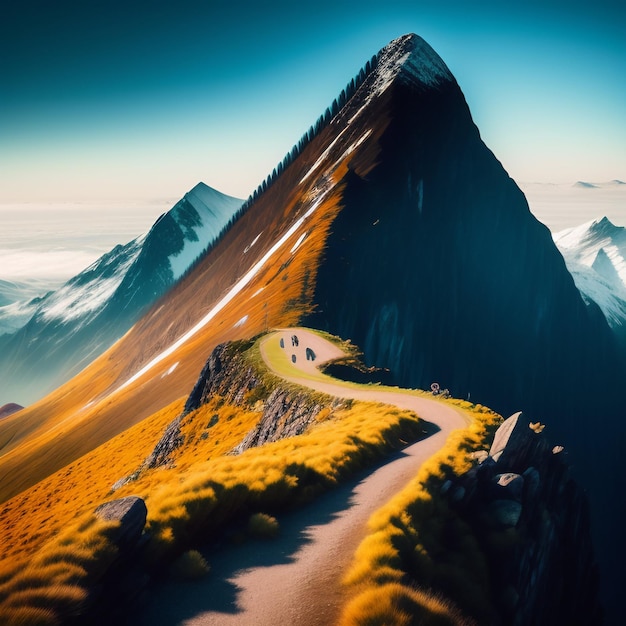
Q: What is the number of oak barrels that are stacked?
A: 0